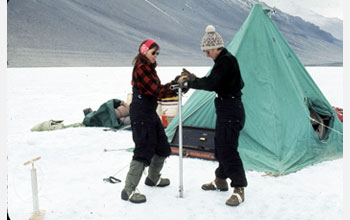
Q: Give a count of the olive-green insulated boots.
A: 2